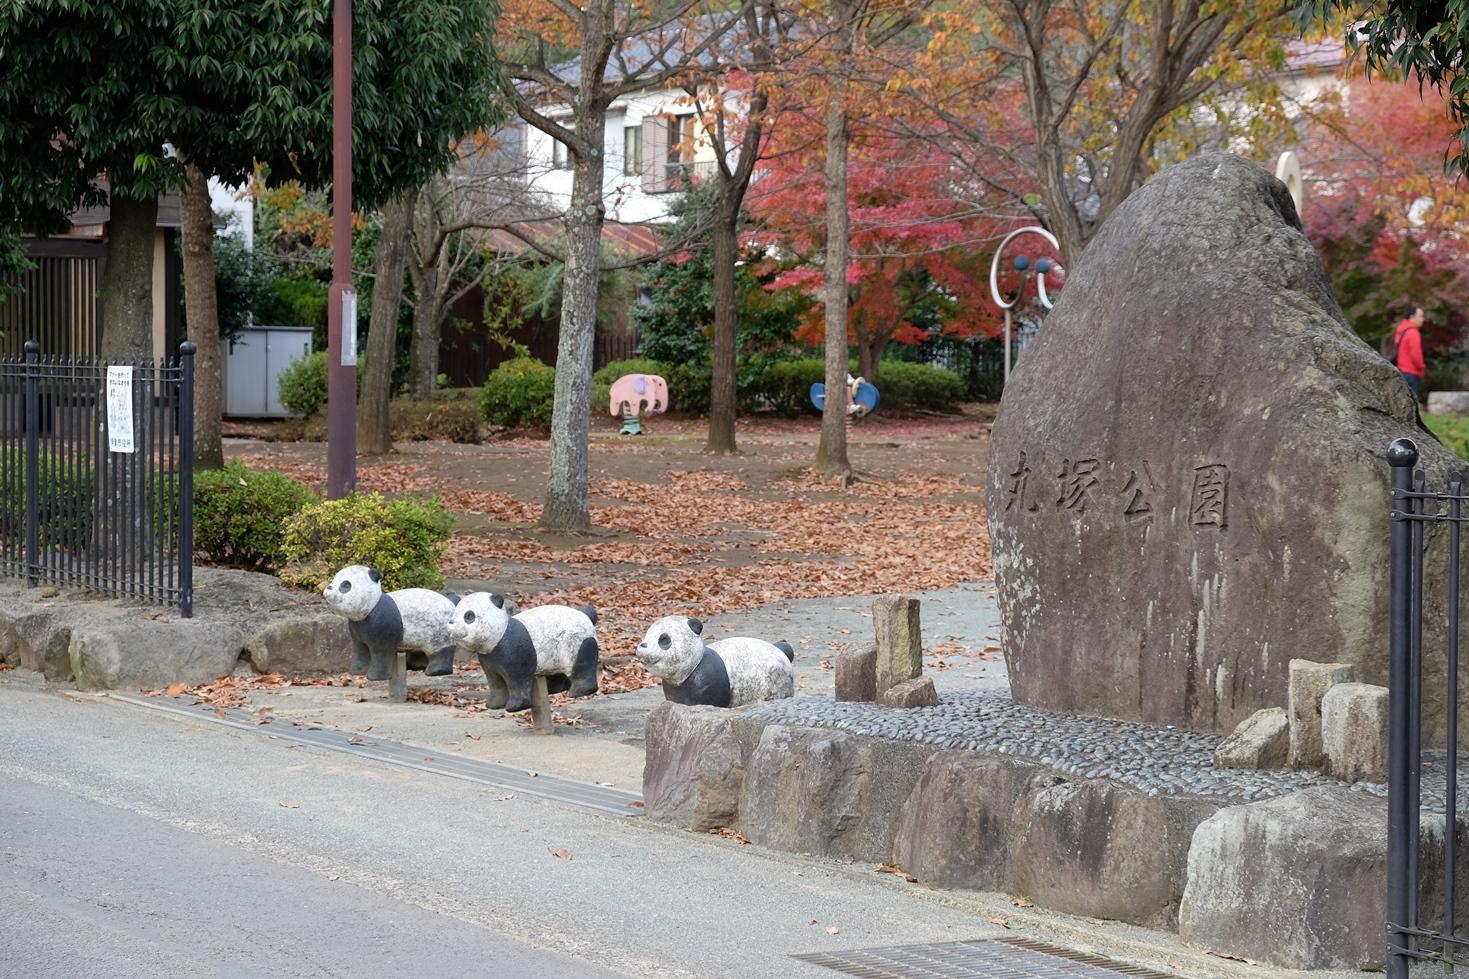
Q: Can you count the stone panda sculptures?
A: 3